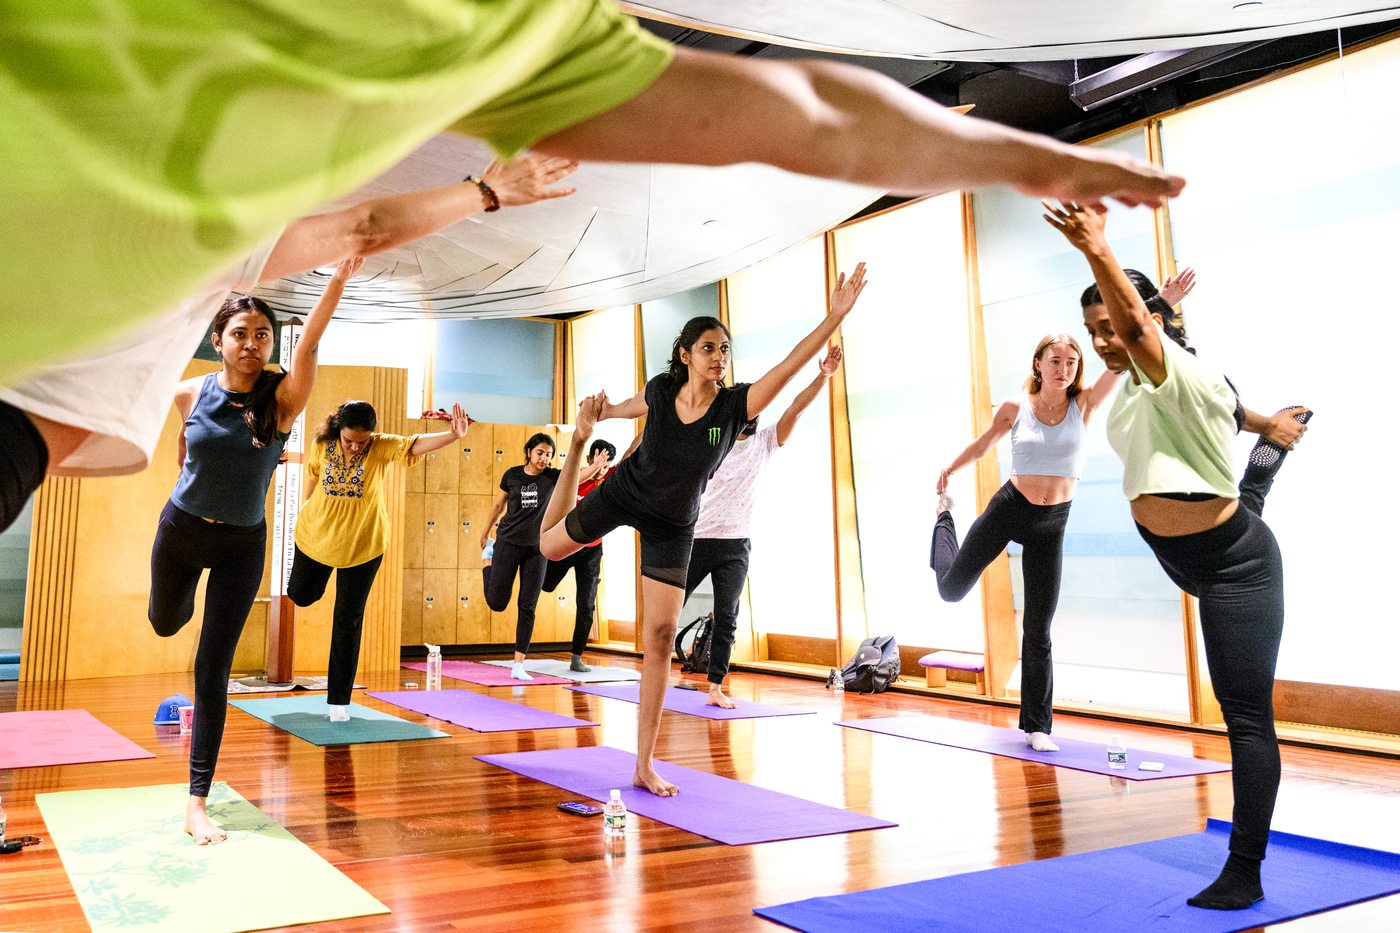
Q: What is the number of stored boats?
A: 0